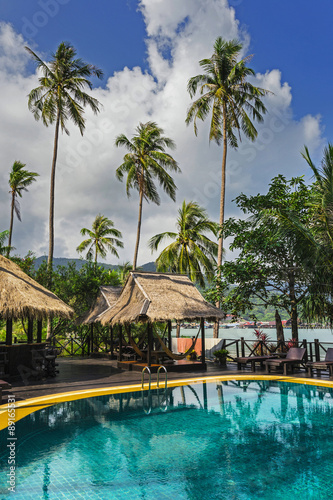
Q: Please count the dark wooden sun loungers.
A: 3